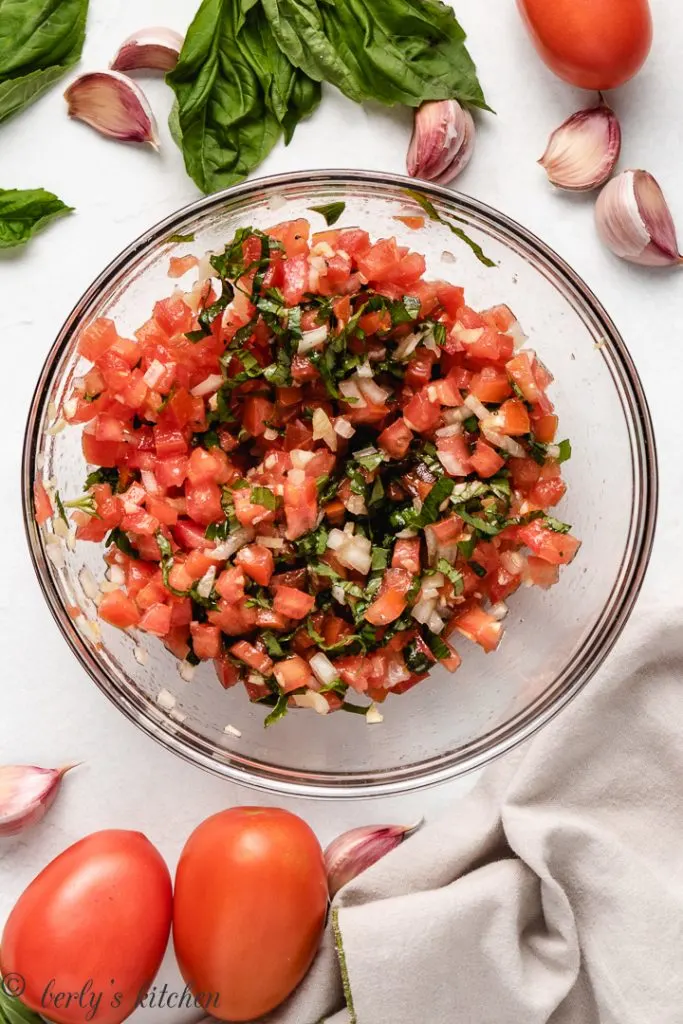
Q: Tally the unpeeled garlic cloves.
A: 7